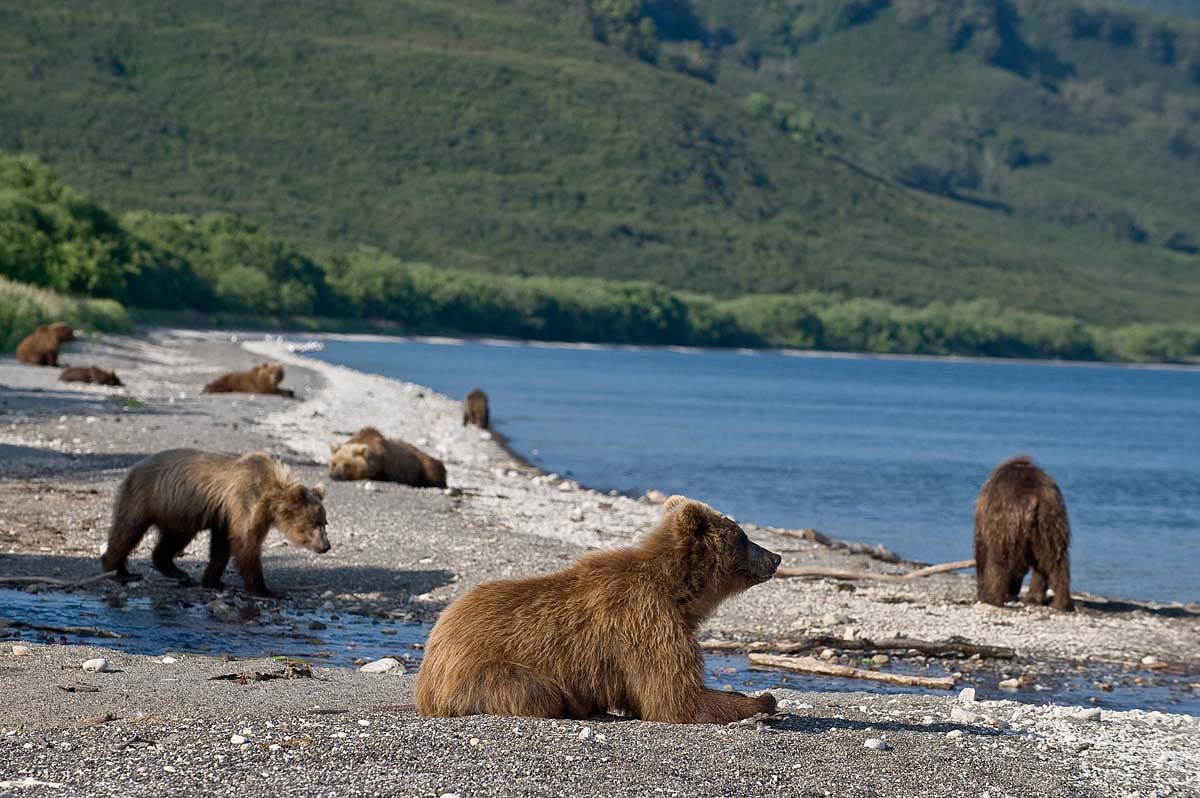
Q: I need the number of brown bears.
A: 8